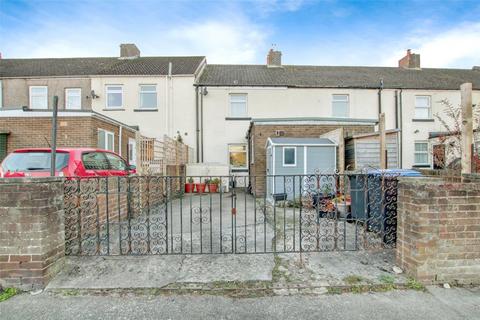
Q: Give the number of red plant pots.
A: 3